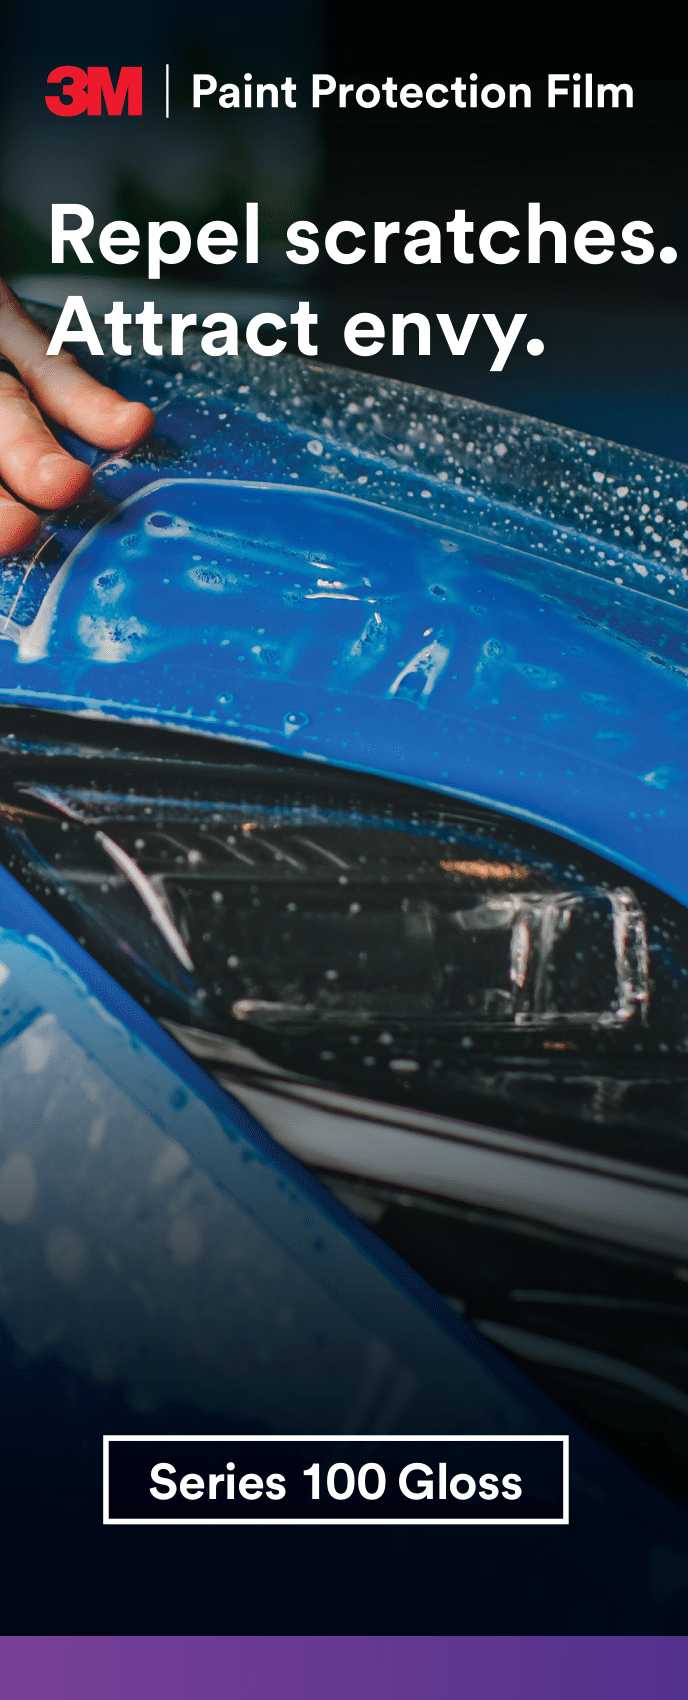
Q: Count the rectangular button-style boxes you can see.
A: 1